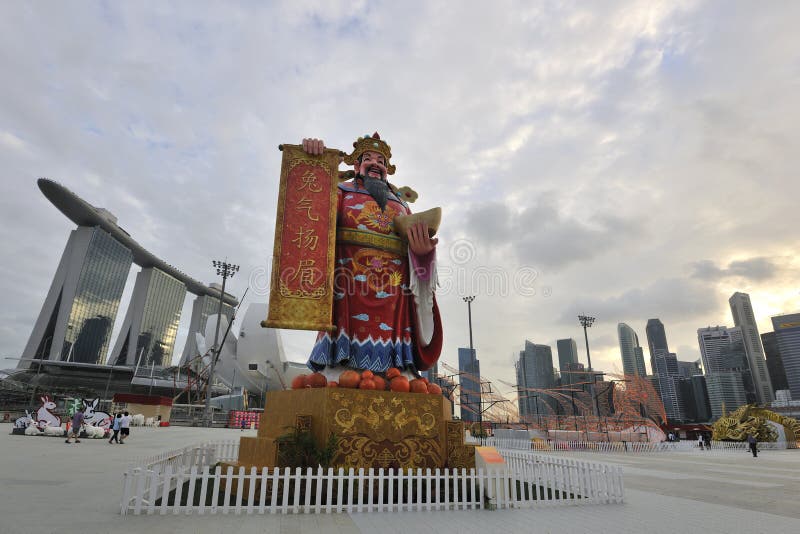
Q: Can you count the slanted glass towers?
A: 3